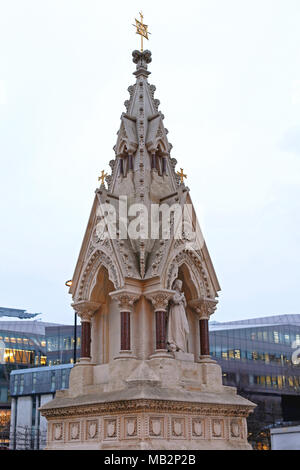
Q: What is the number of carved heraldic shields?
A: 10